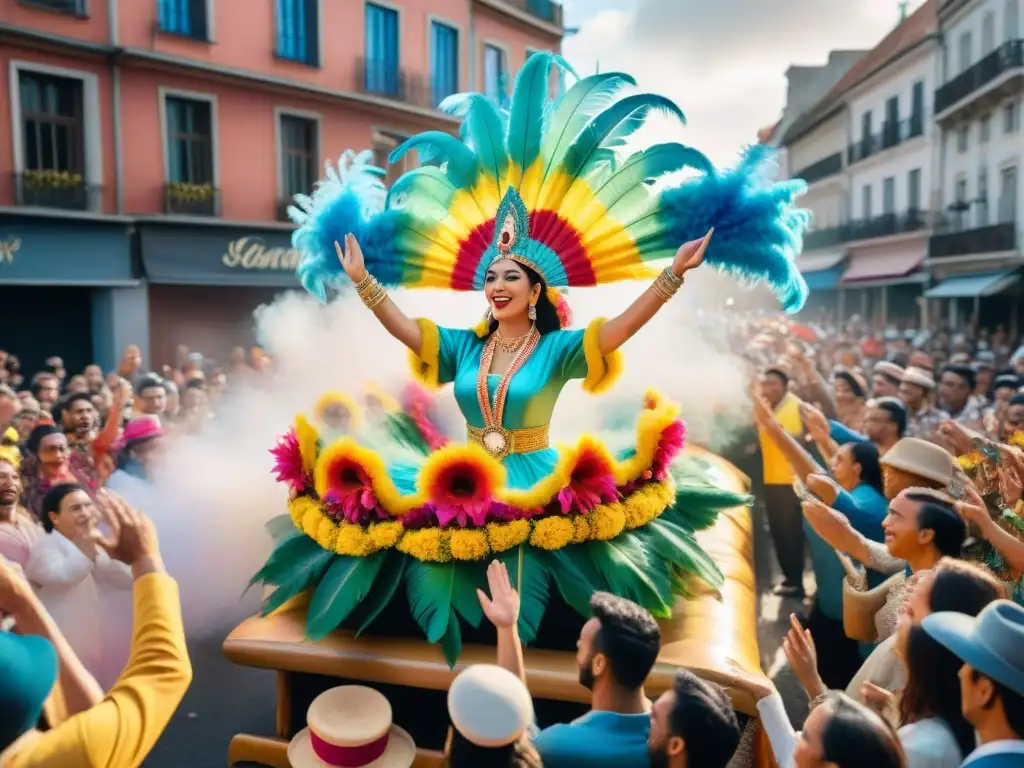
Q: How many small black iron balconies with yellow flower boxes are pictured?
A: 2